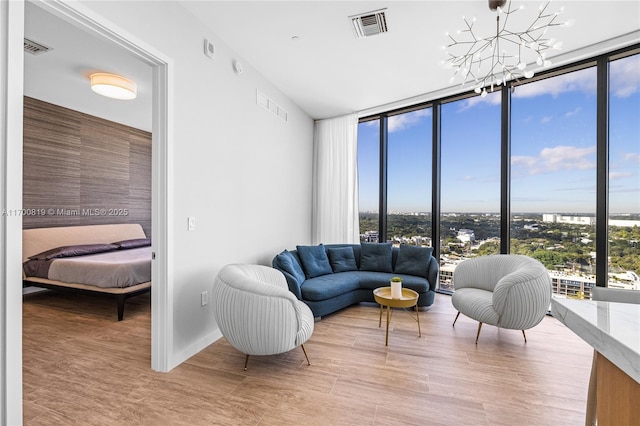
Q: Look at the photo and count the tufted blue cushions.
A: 5